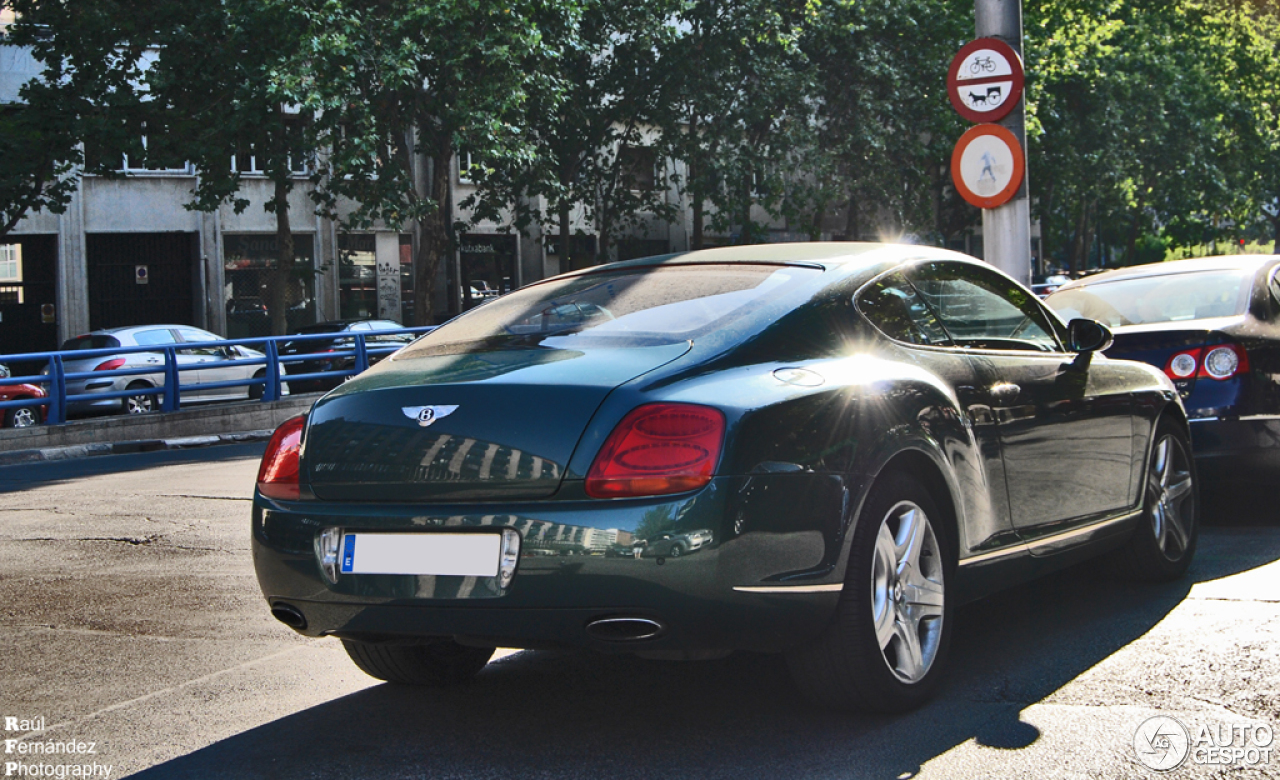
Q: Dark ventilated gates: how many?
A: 2